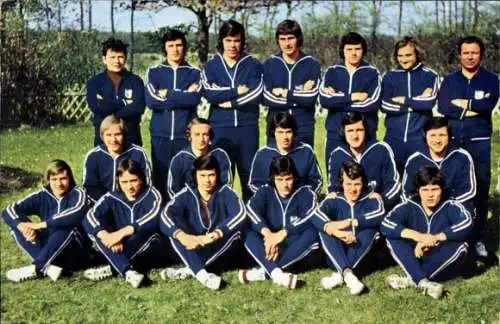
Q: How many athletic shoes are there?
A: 13